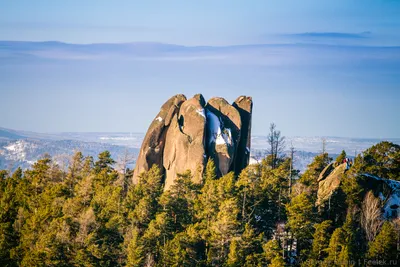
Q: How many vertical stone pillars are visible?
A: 4